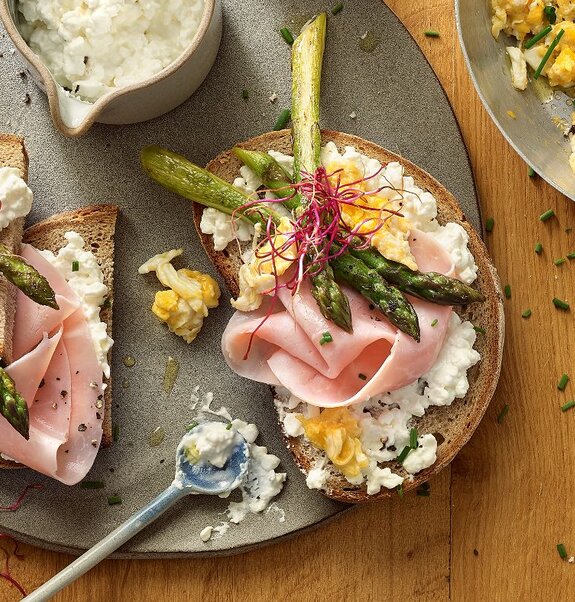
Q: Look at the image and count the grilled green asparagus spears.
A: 5